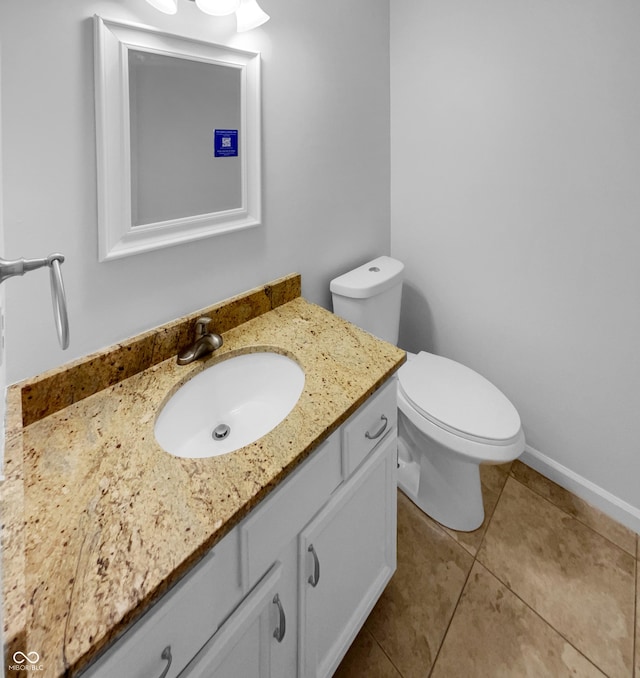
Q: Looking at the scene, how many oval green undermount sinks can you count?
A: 0